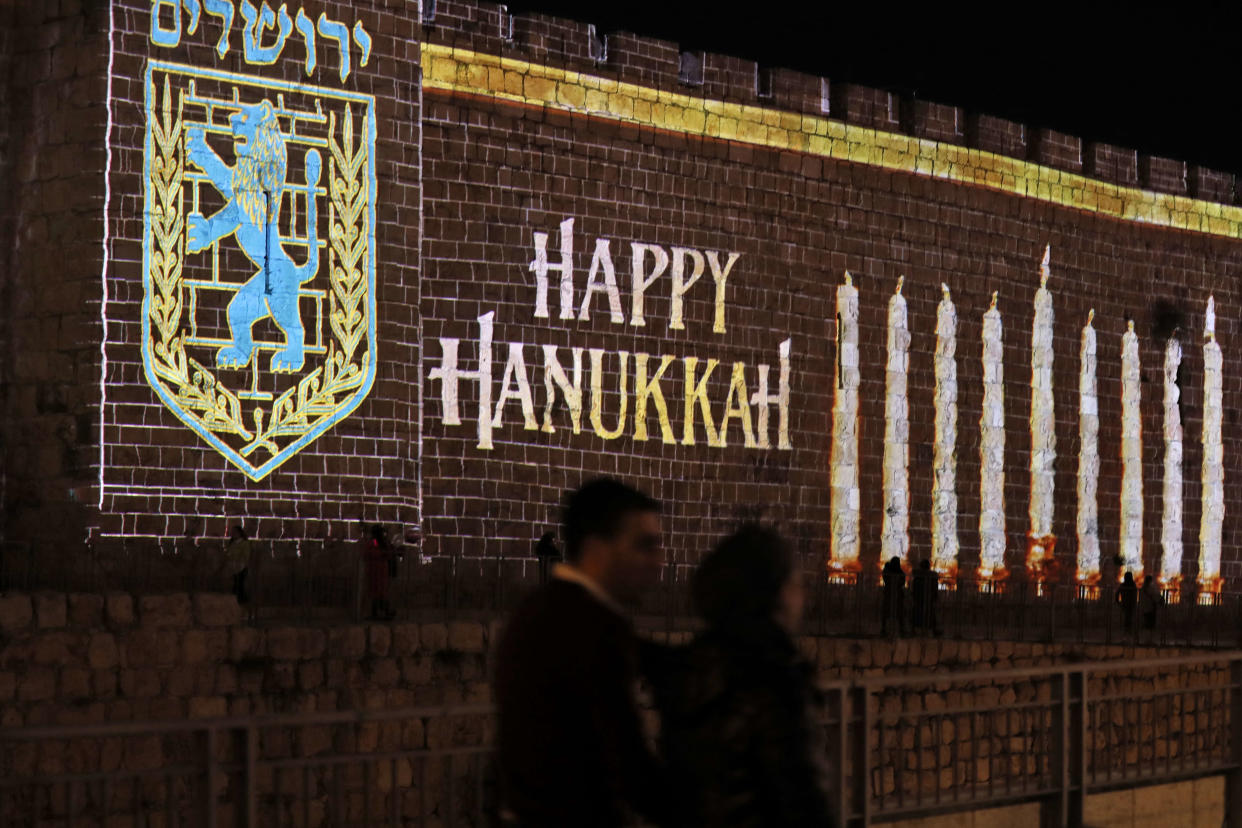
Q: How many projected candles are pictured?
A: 9